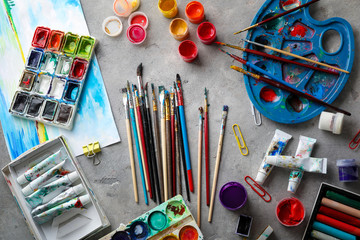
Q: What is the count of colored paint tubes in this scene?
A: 8